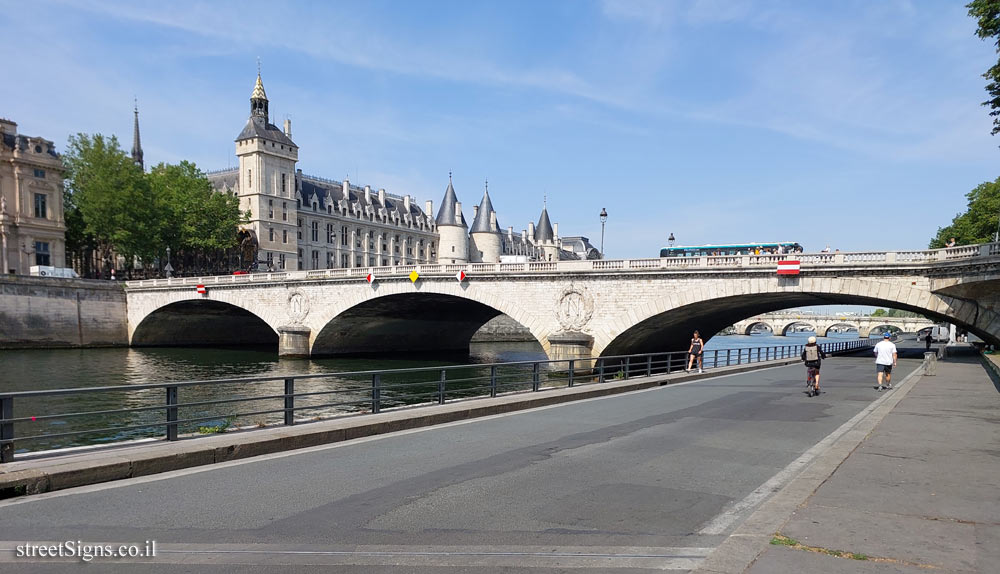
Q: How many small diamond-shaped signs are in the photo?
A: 3